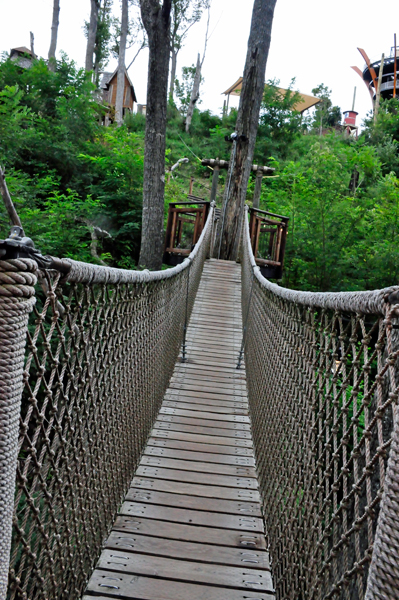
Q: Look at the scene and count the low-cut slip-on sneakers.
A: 0